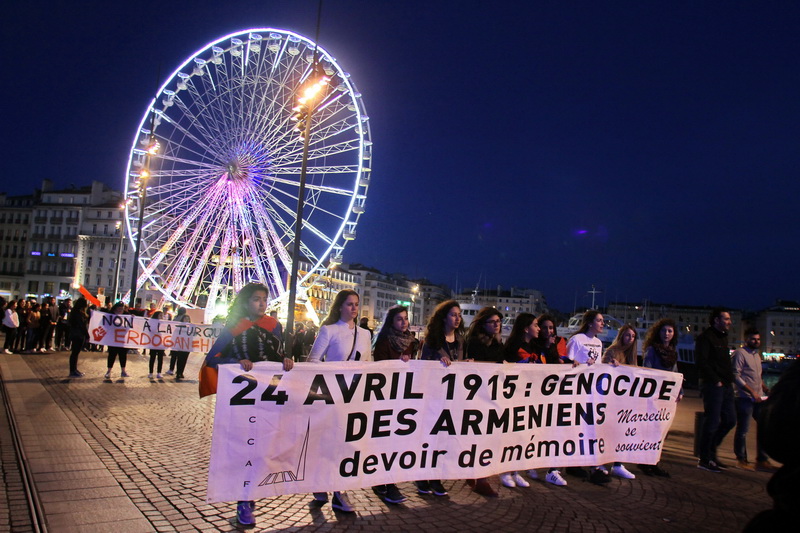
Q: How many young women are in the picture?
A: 10